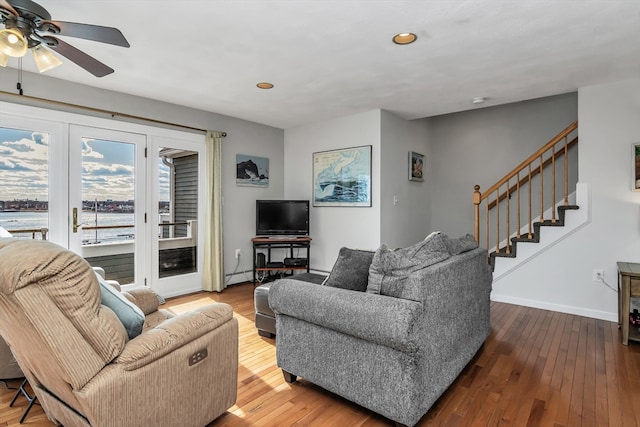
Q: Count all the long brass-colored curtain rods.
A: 1